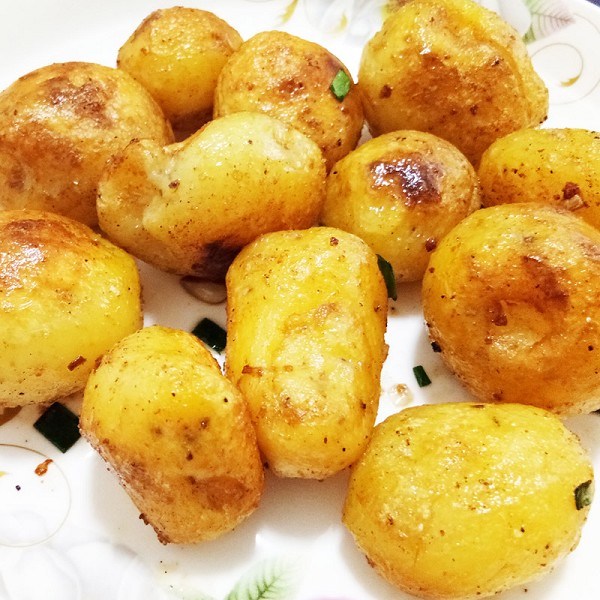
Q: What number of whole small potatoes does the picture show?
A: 12